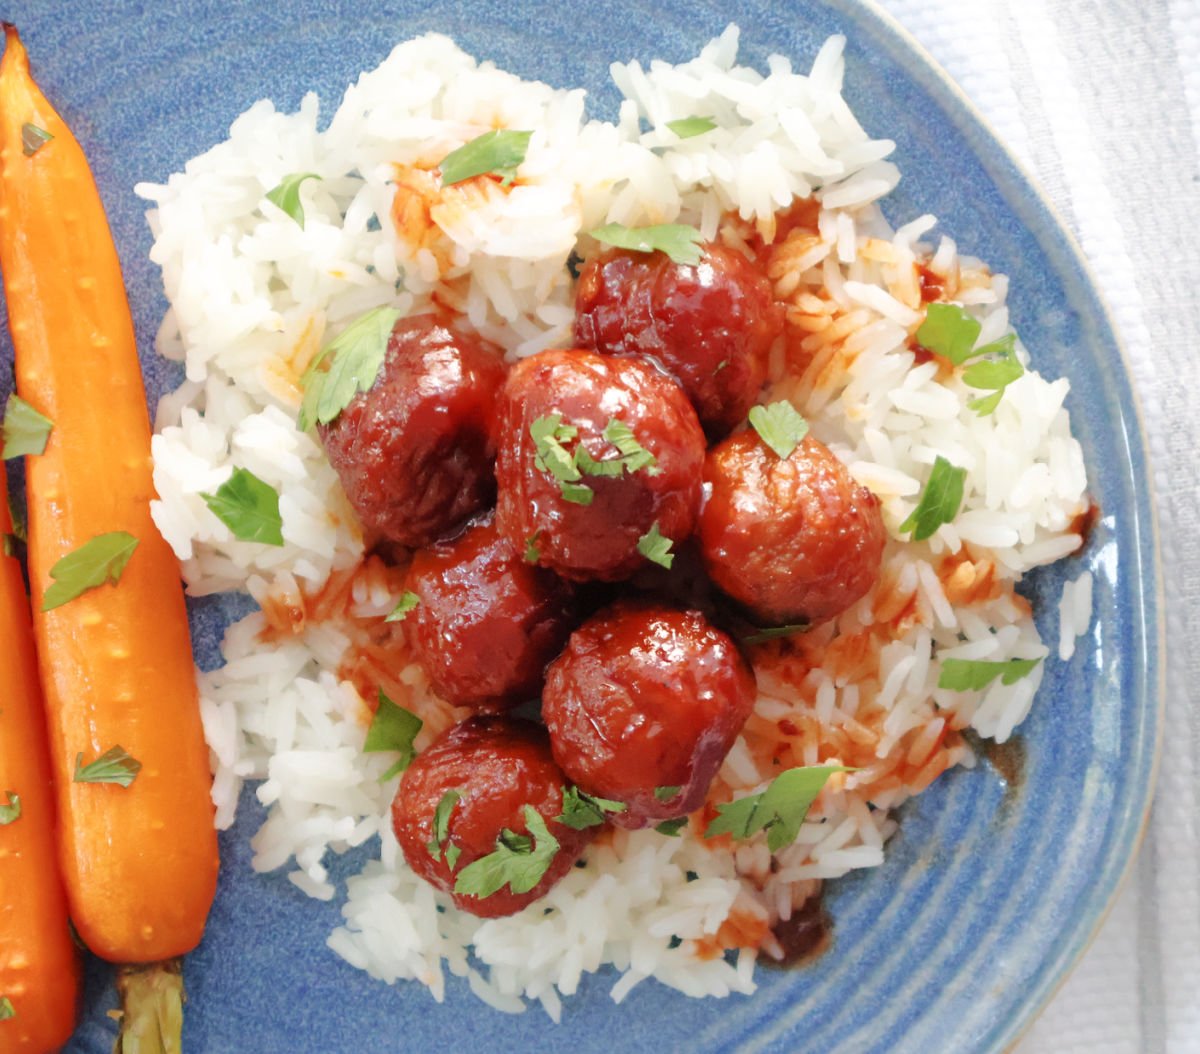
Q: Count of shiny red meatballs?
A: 7